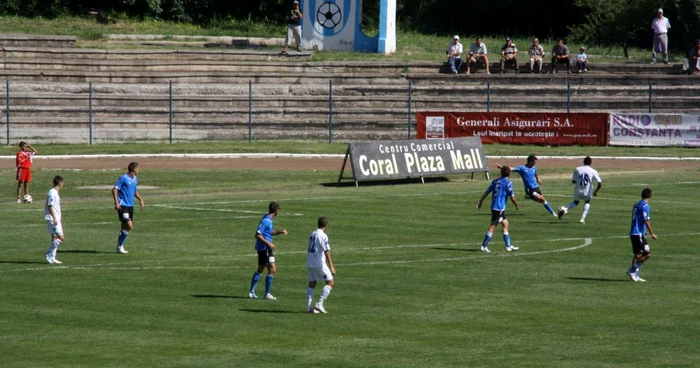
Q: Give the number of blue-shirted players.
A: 5